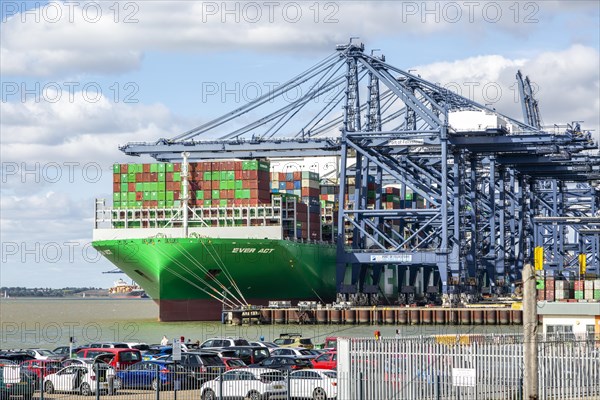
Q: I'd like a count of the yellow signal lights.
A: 2